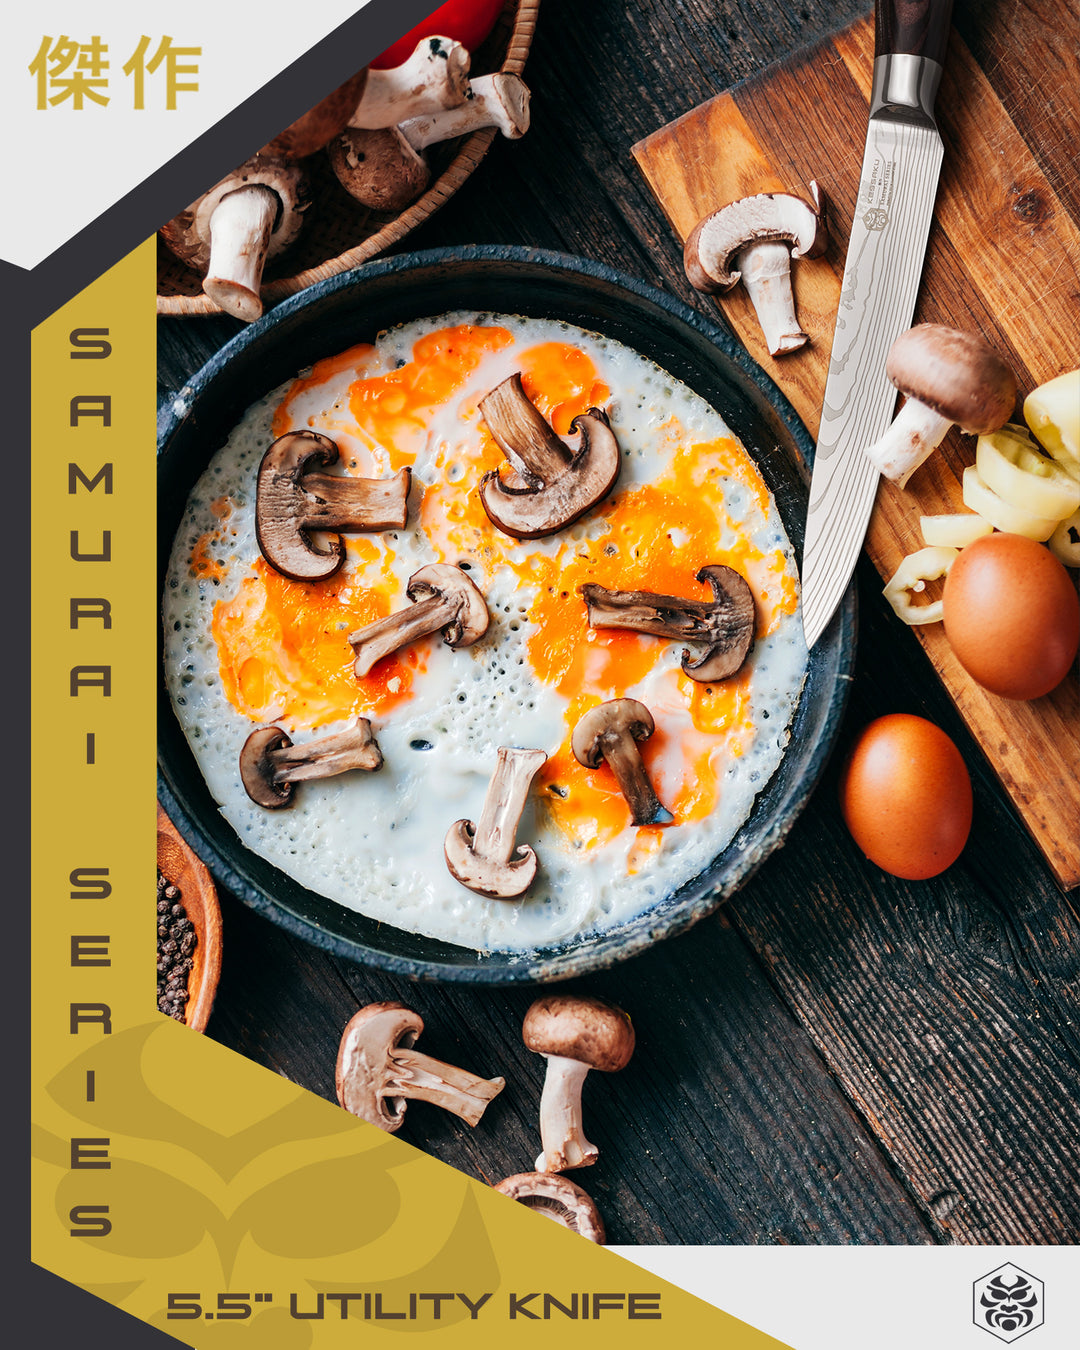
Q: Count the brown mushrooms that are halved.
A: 9